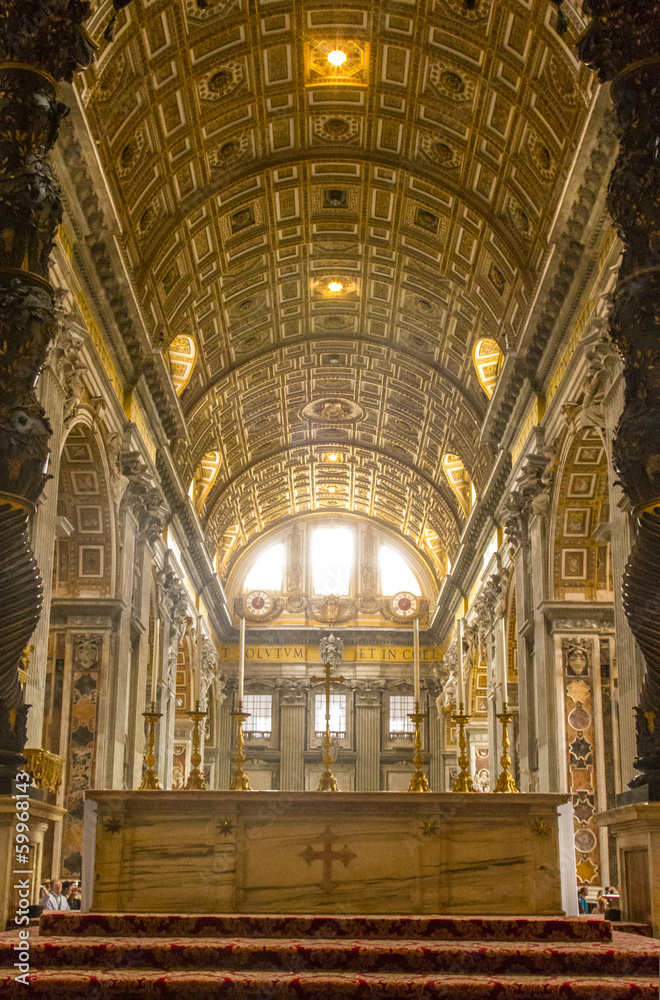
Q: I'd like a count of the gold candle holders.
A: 6